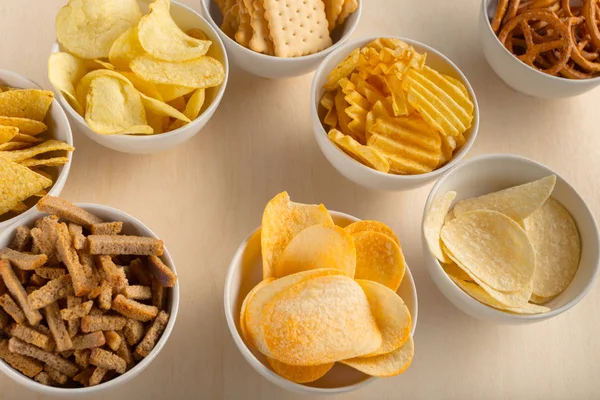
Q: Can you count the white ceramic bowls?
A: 8